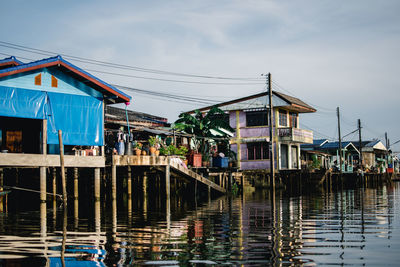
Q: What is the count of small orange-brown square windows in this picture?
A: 2